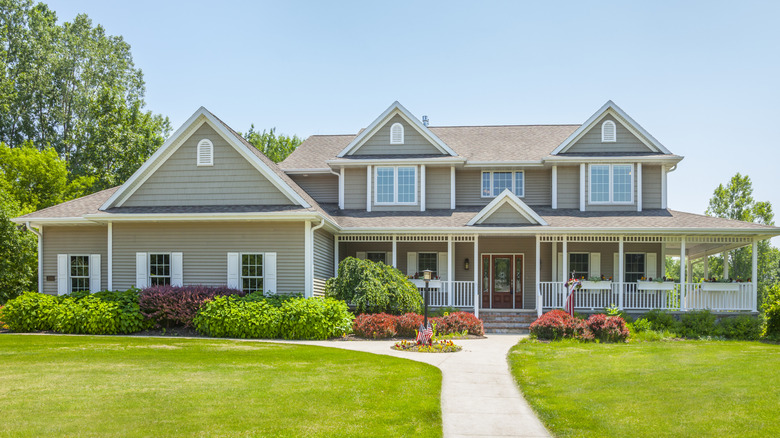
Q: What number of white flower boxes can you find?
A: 4